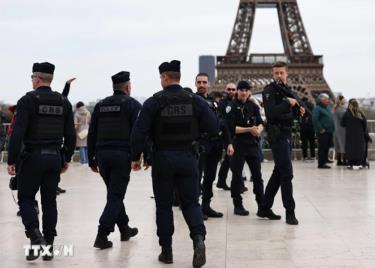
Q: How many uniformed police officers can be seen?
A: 7